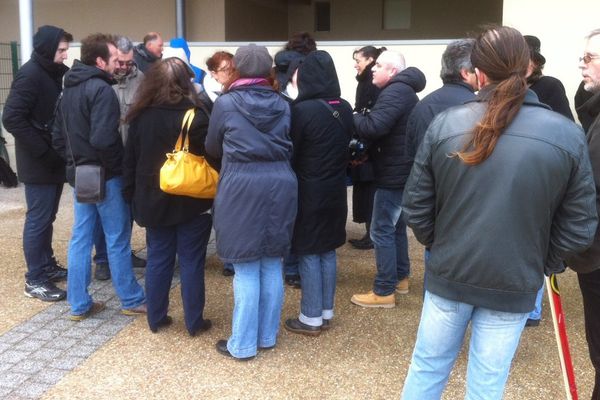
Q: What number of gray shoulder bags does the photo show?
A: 1